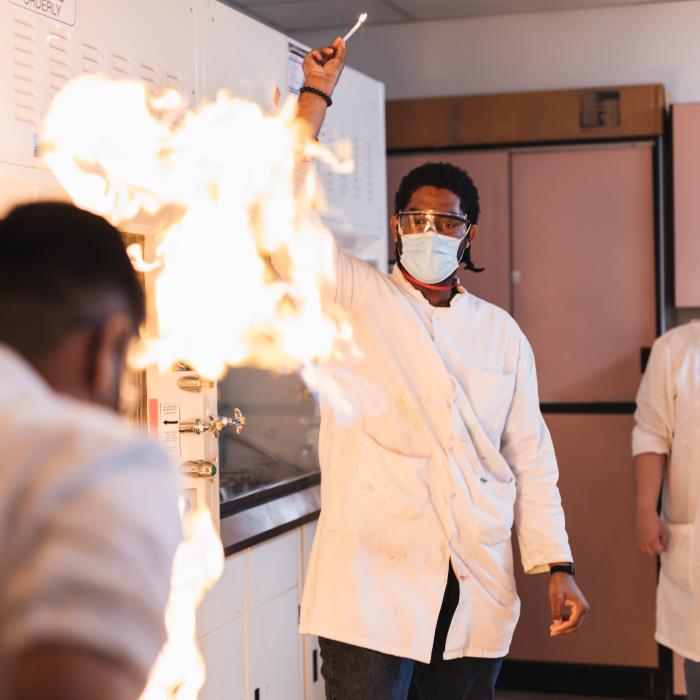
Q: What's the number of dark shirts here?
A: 0